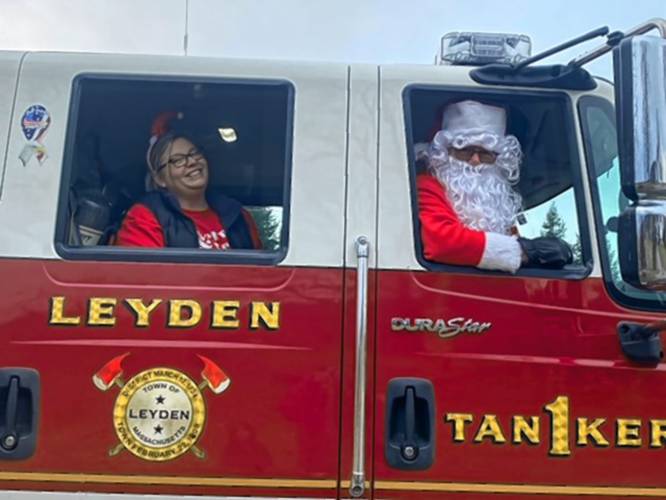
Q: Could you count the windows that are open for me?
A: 2